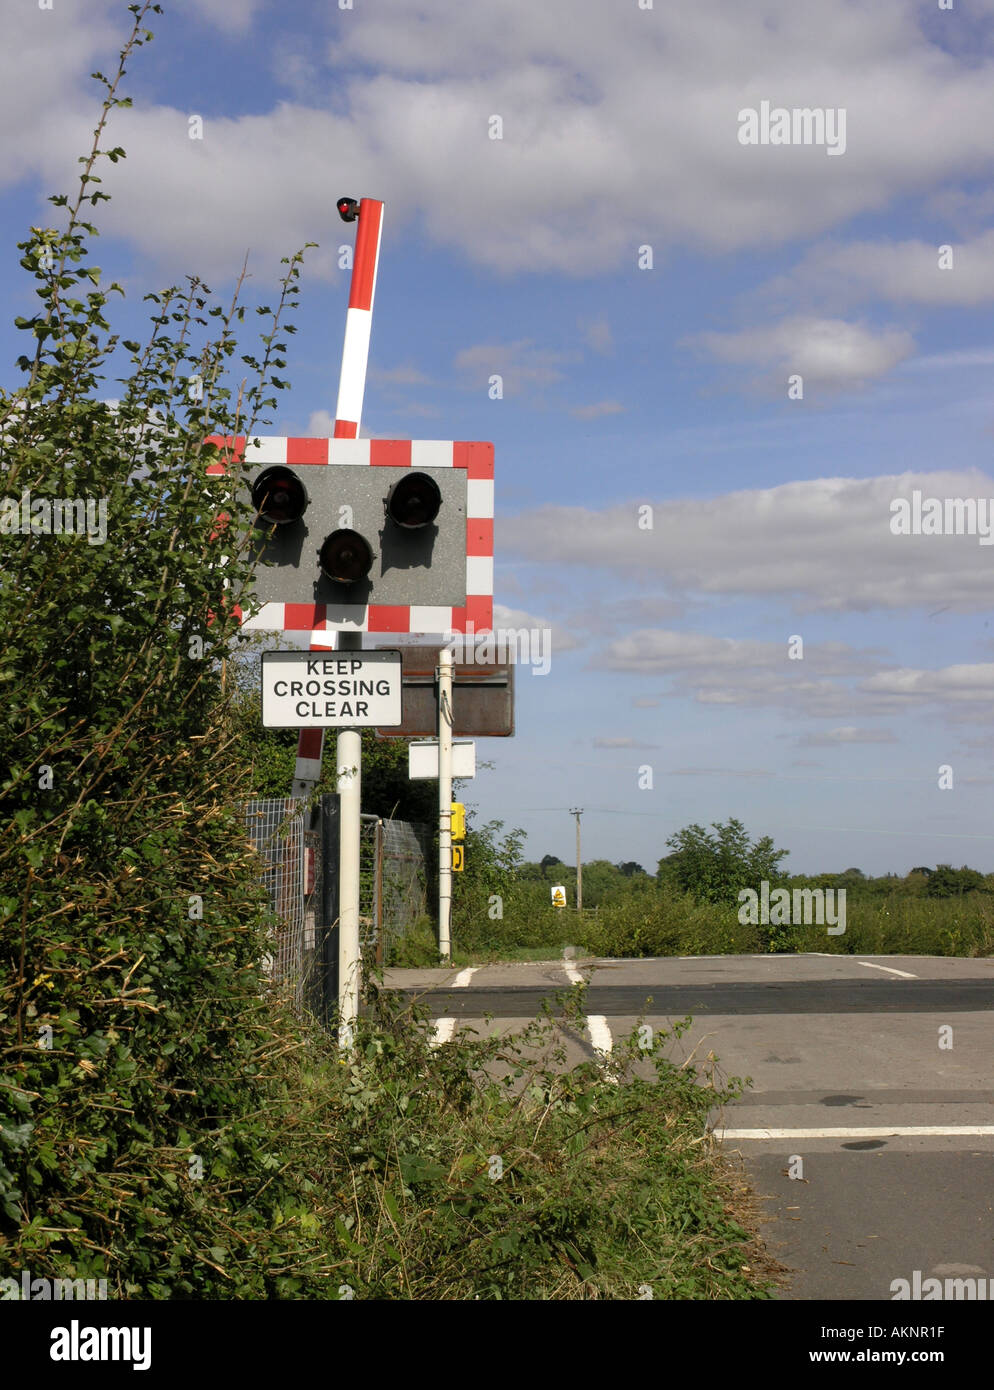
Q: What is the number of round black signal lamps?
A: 3